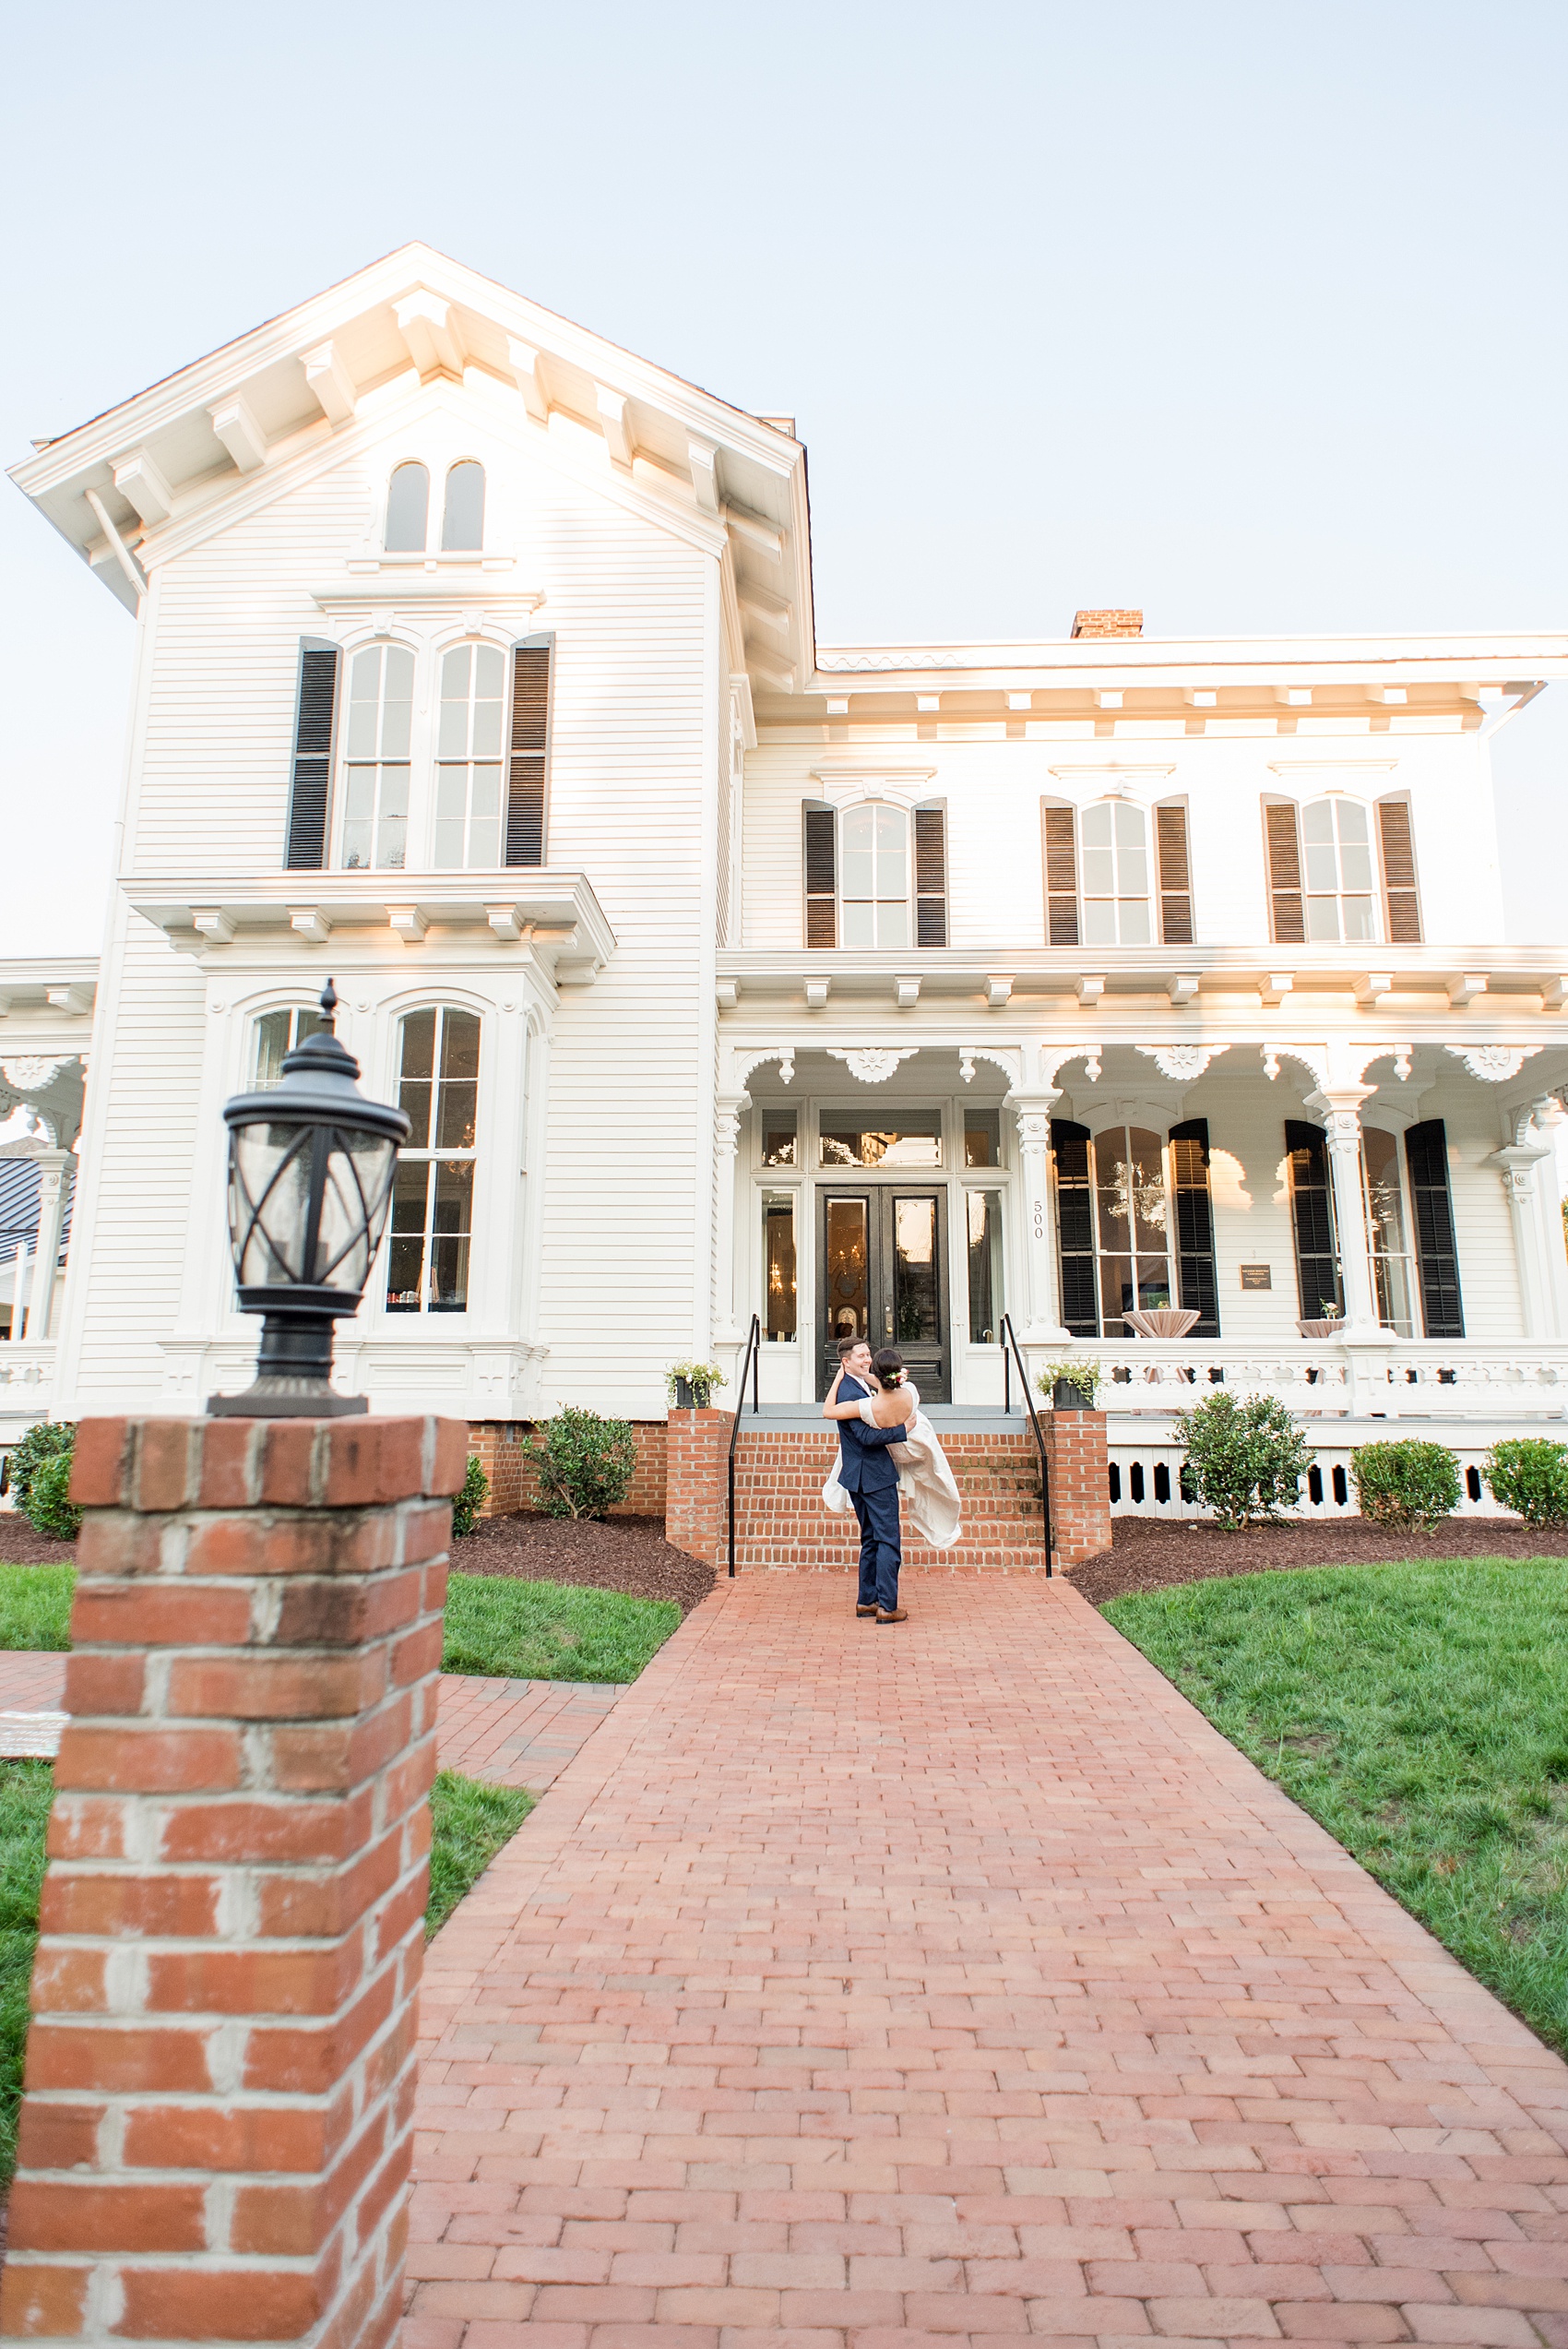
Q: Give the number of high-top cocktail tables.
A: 2